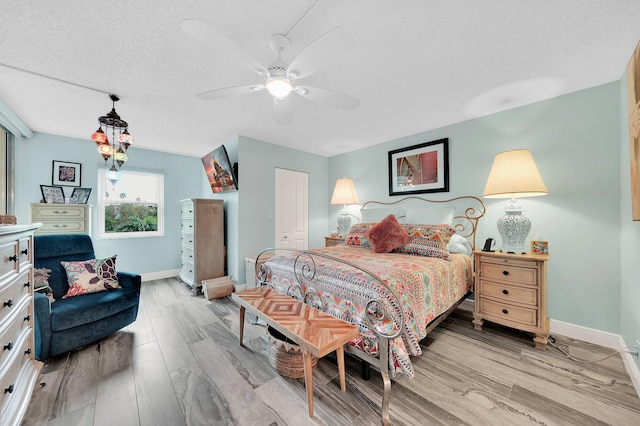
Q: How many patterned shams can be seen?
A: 2